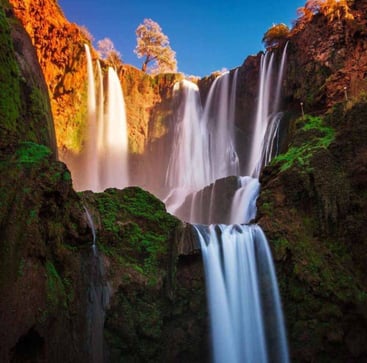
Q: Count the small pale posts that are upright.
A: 2